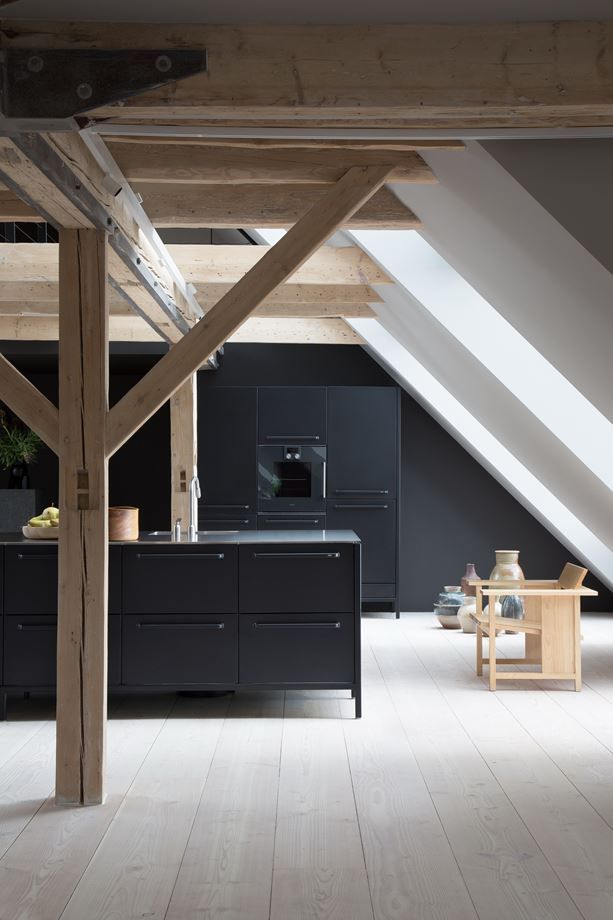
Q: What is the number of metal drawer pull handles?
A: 12